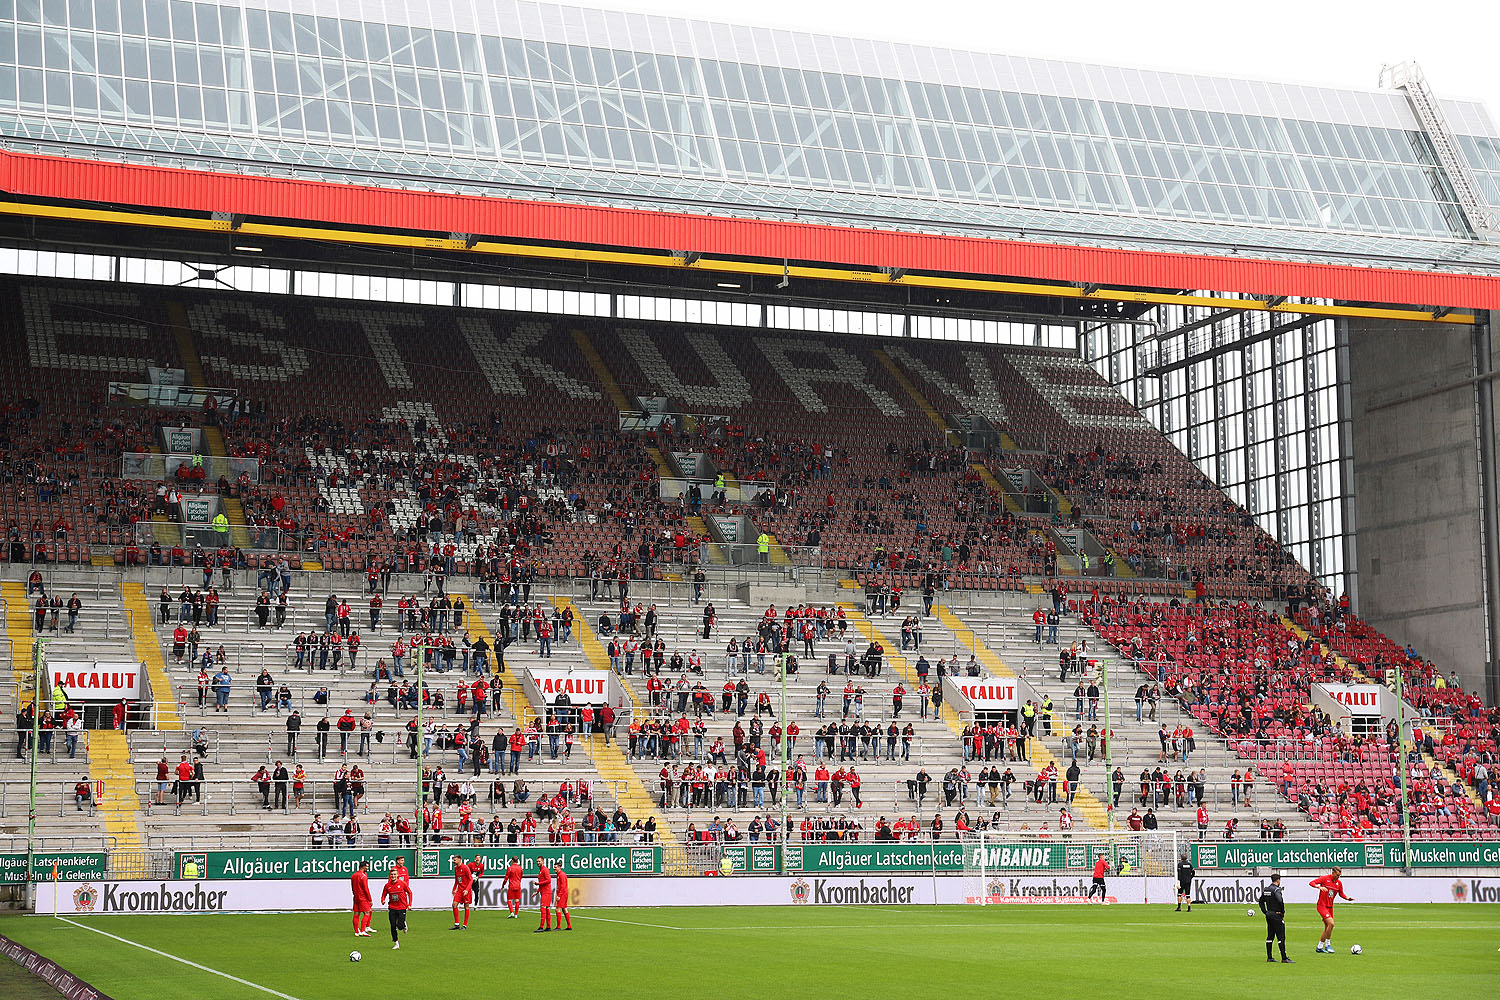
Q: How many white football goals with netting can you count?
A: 1